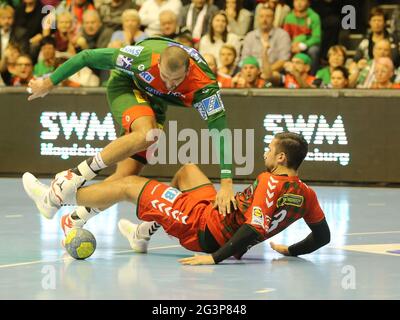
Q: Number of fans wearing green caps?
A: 2